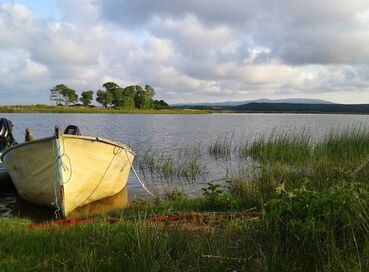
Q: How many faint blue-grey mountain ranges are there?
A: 1